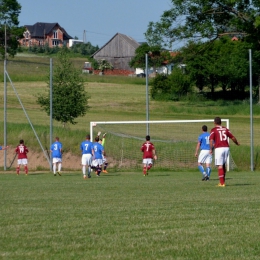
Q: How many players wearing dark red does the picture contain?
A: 3